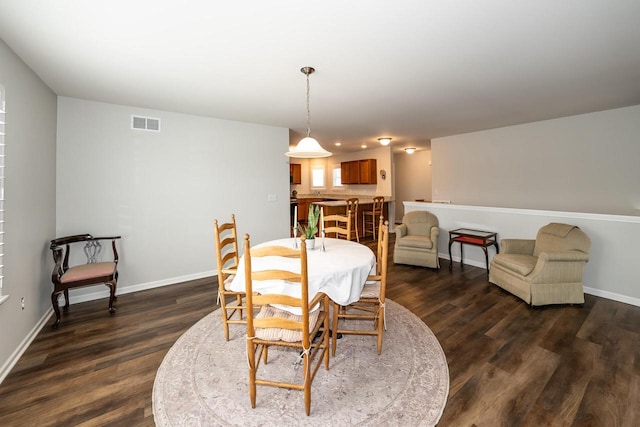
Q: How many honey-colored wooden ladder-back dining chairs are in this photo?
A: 4